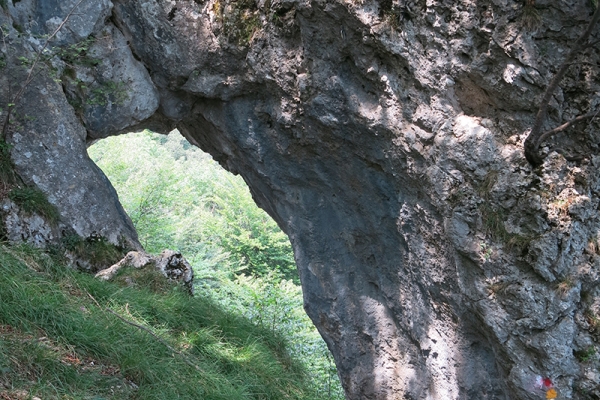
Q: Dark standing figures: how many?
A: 0